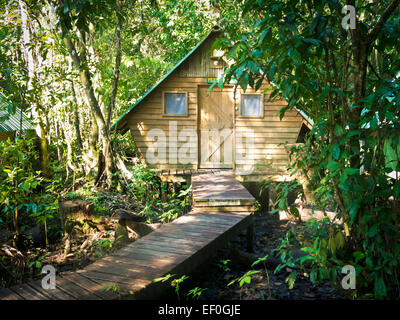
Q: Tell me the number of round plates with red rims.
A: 0